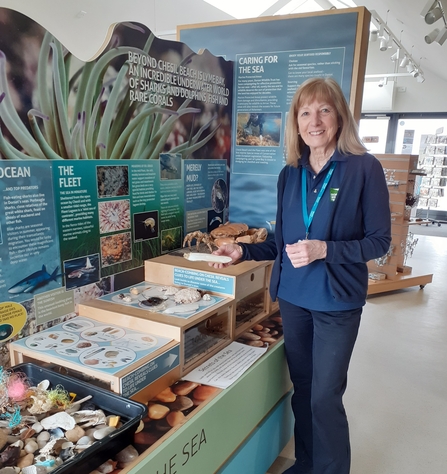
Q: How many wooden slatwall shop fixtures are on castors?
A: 1